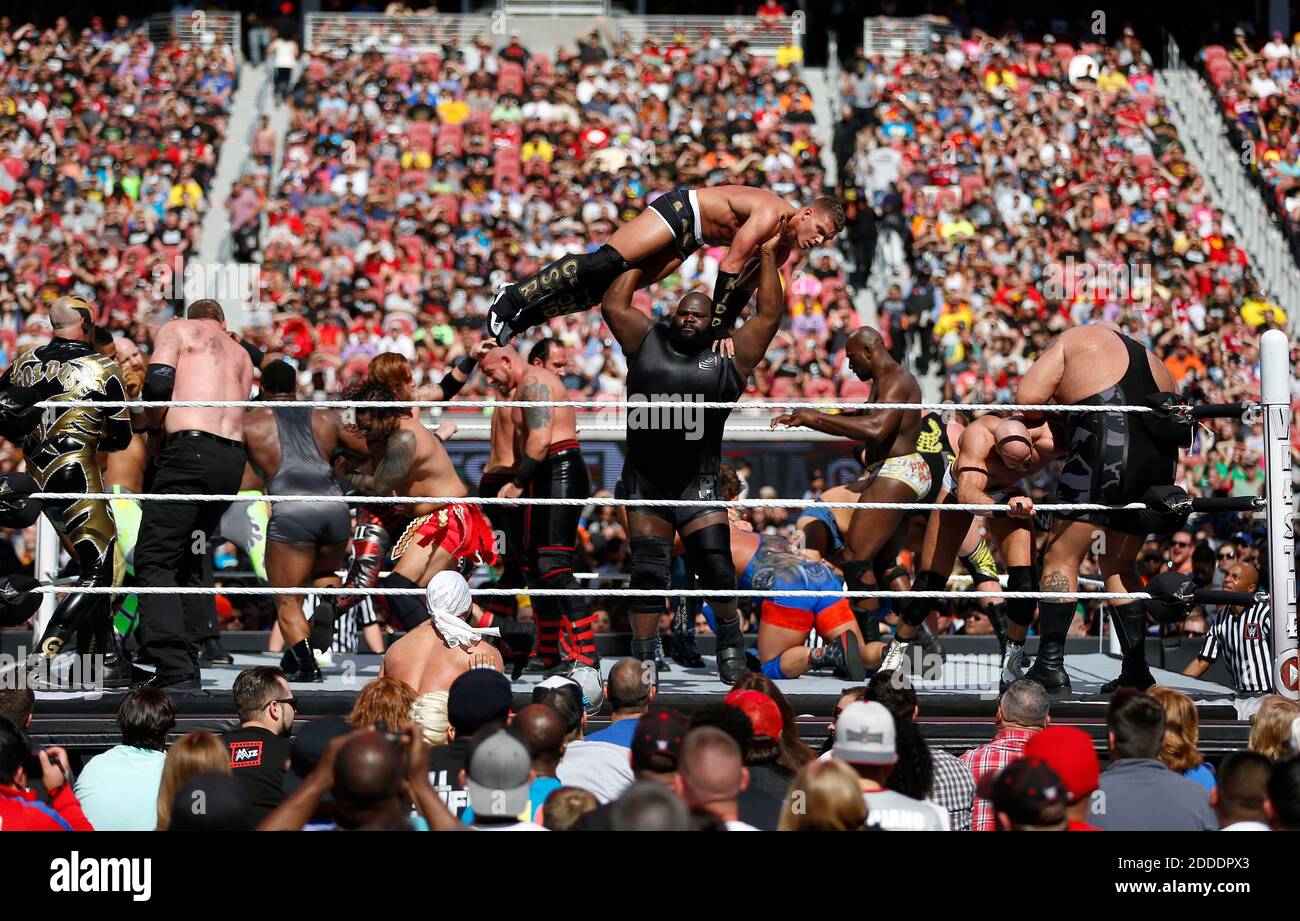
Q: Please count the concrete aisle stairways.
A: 3